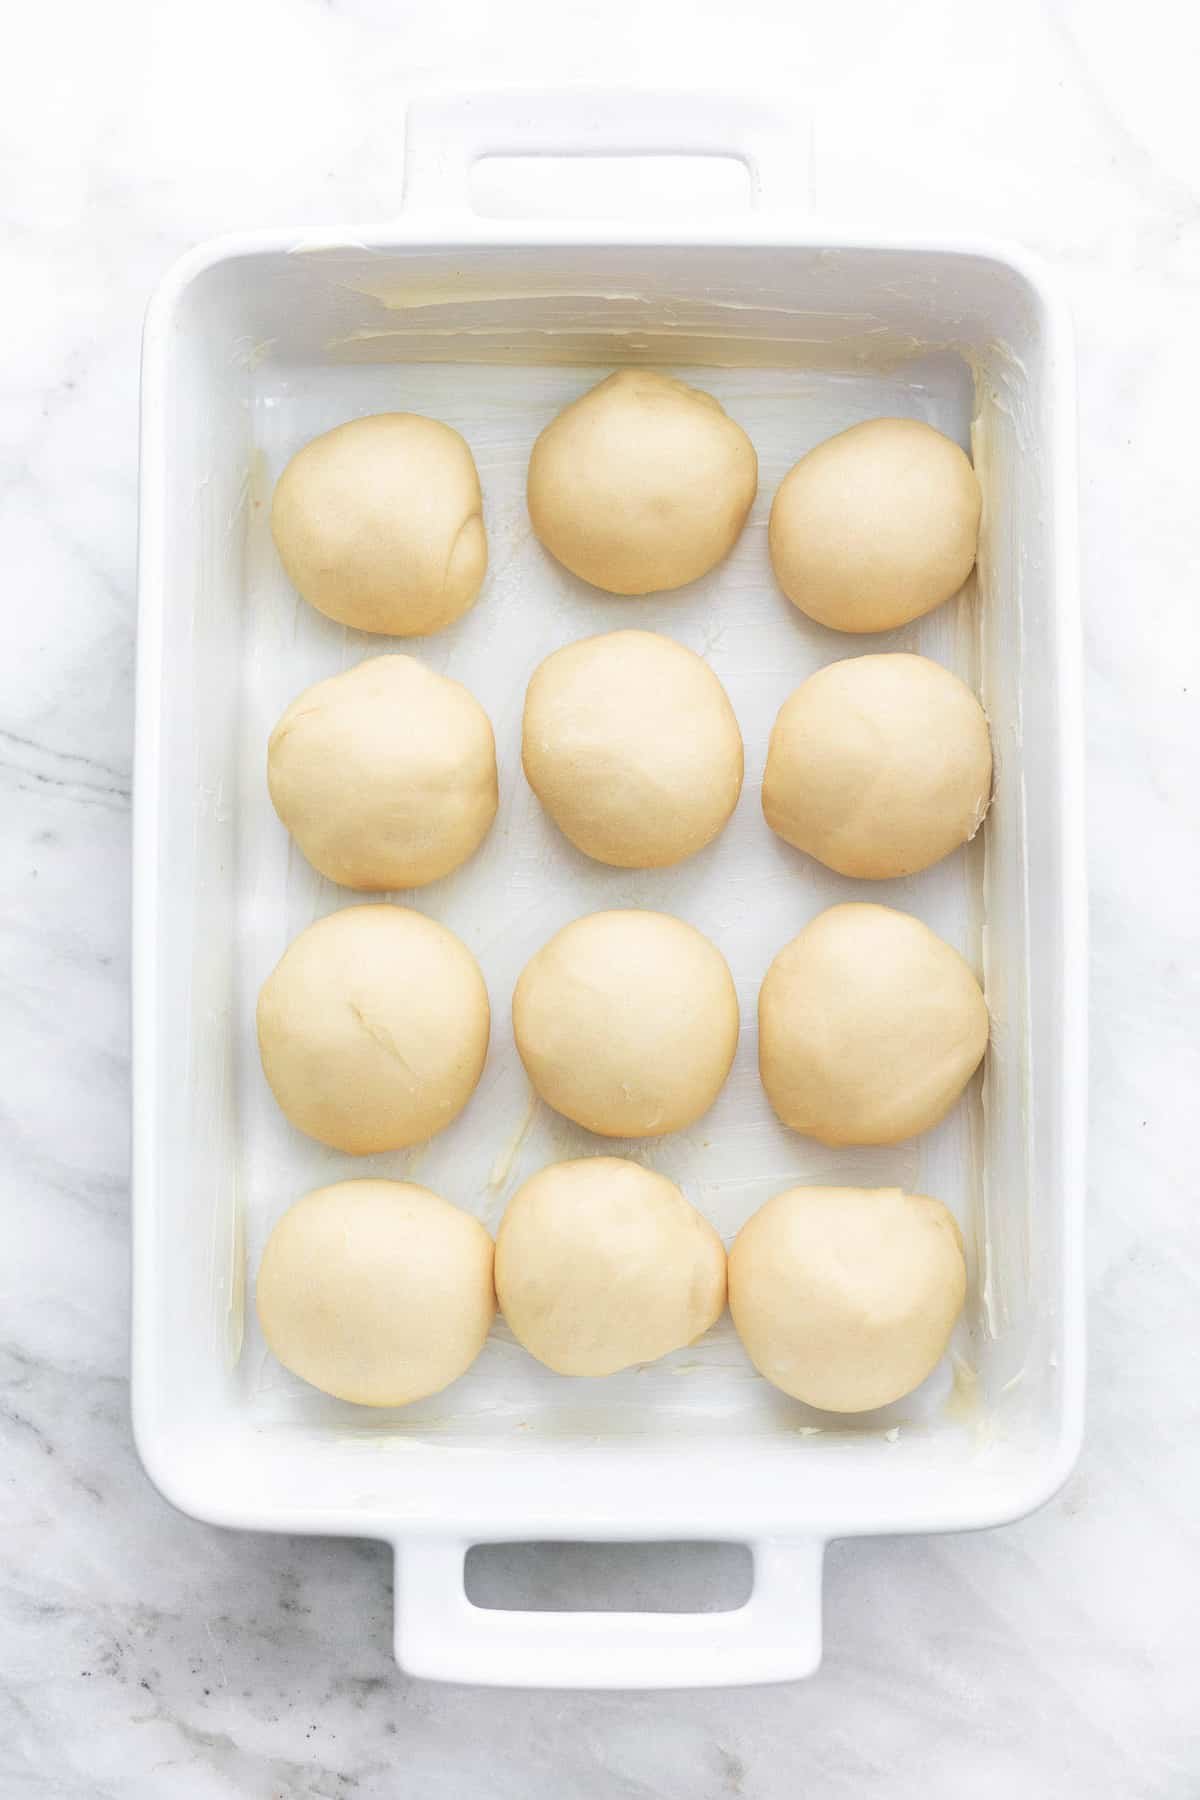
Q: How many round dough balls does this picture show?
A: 12